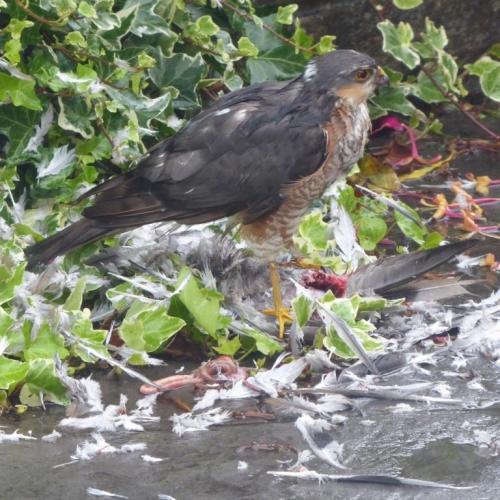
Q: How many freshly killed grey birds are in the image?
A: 1